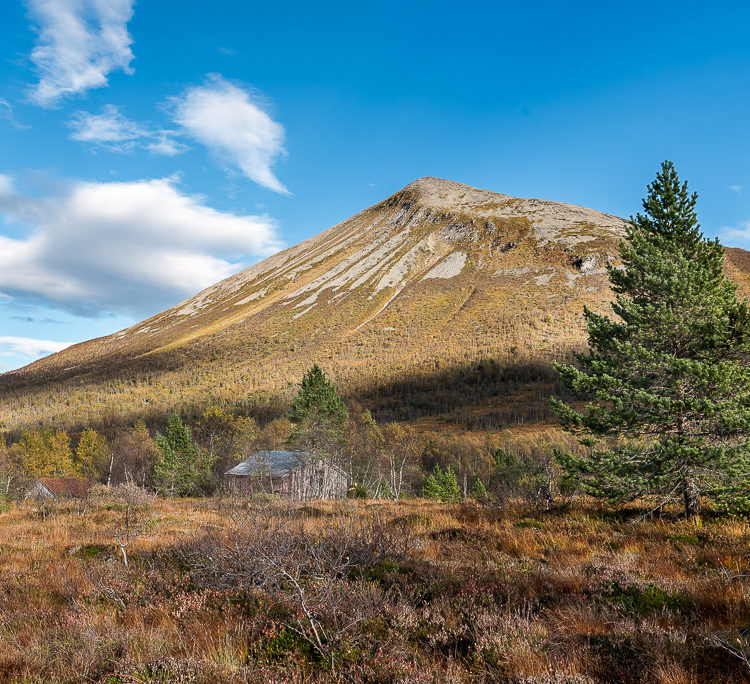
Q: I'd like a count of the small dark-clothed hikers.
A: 0